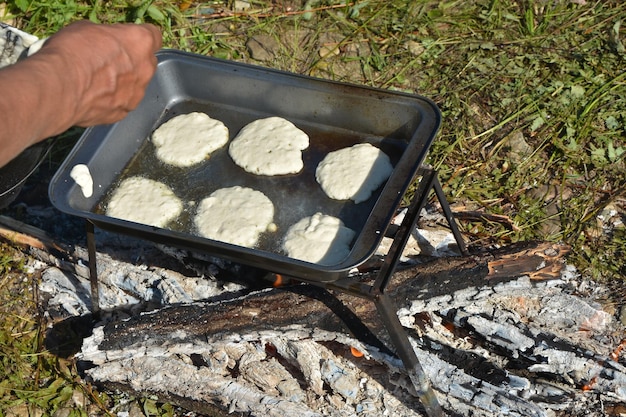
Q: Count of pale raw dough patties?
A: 6